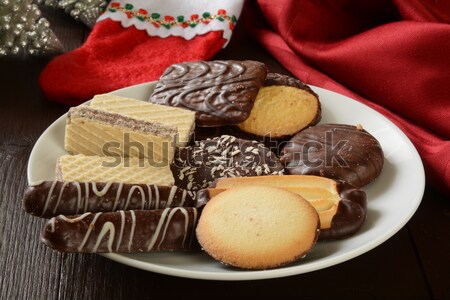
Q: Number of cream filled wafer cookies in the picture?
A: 3